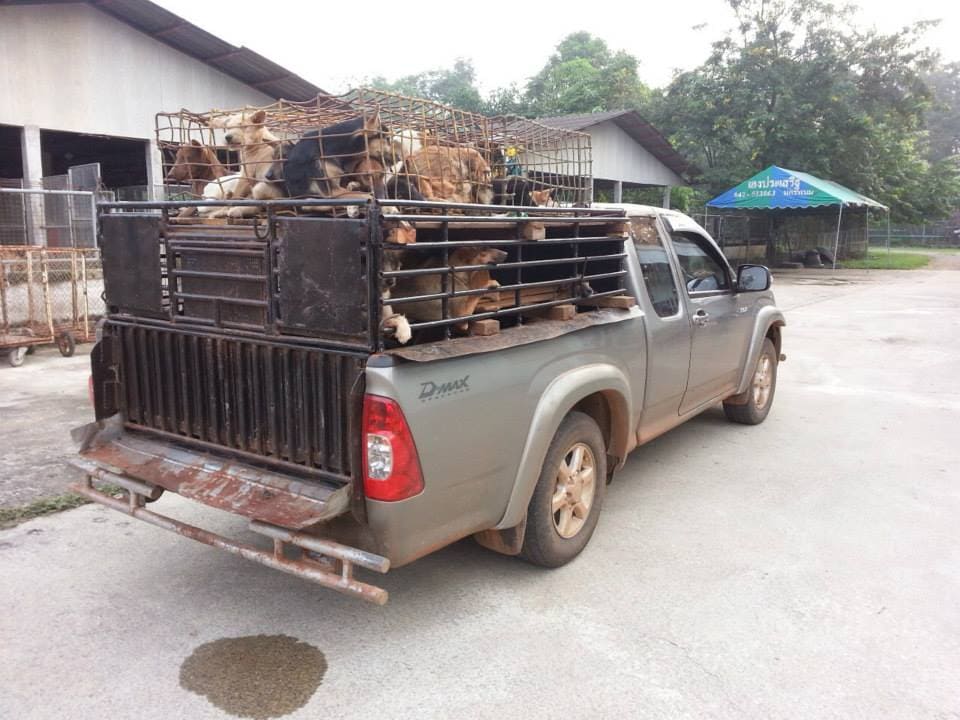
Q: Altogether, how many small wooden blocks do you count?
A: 6